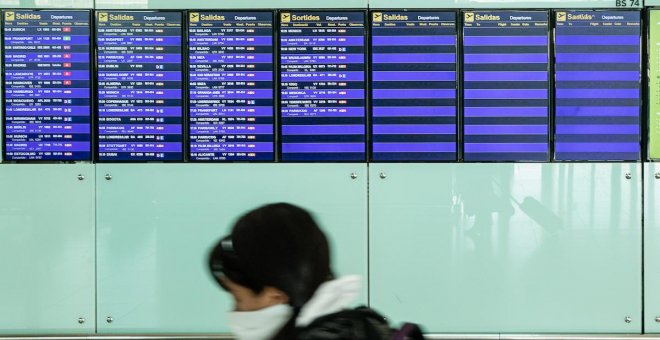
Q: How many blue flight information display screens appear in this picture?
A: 7